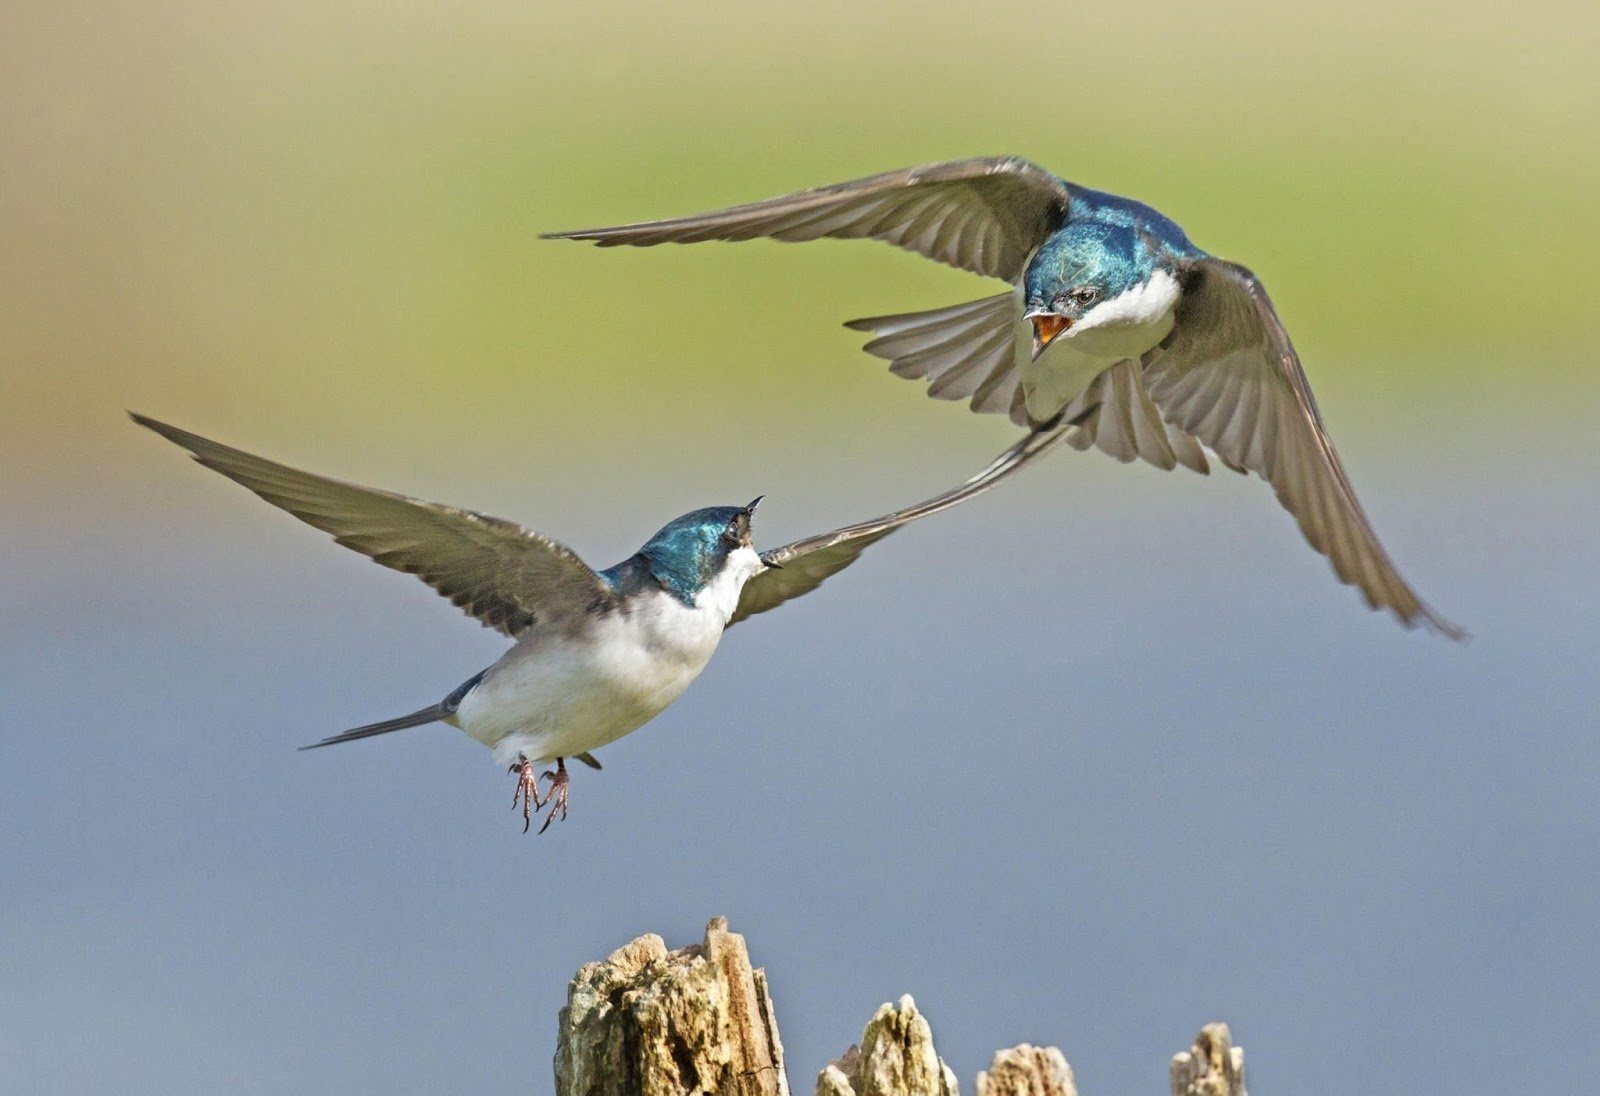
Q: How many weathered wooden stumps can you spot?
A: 4